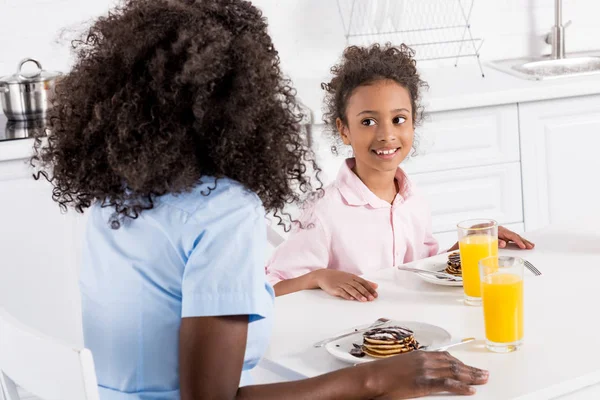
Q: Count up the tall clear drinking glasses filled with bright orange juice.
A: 2